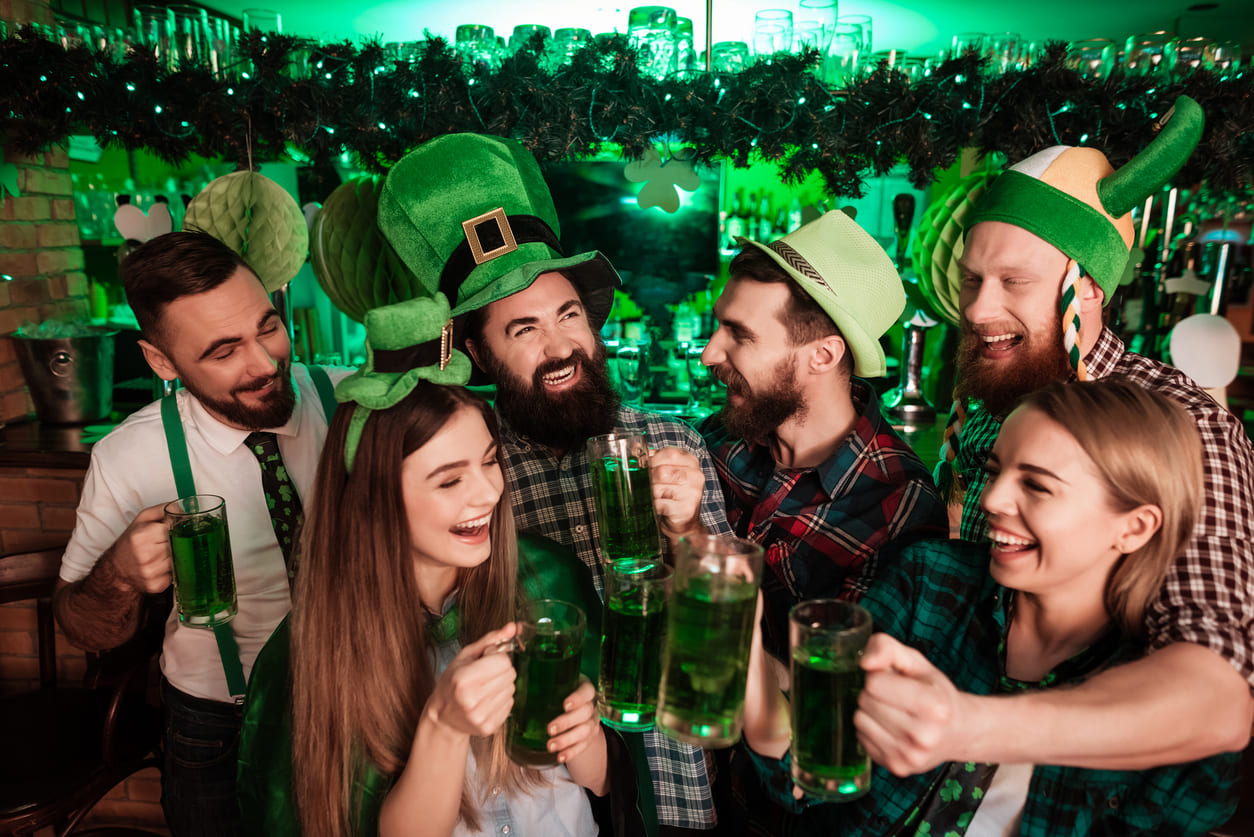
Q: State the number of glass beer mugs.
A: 6